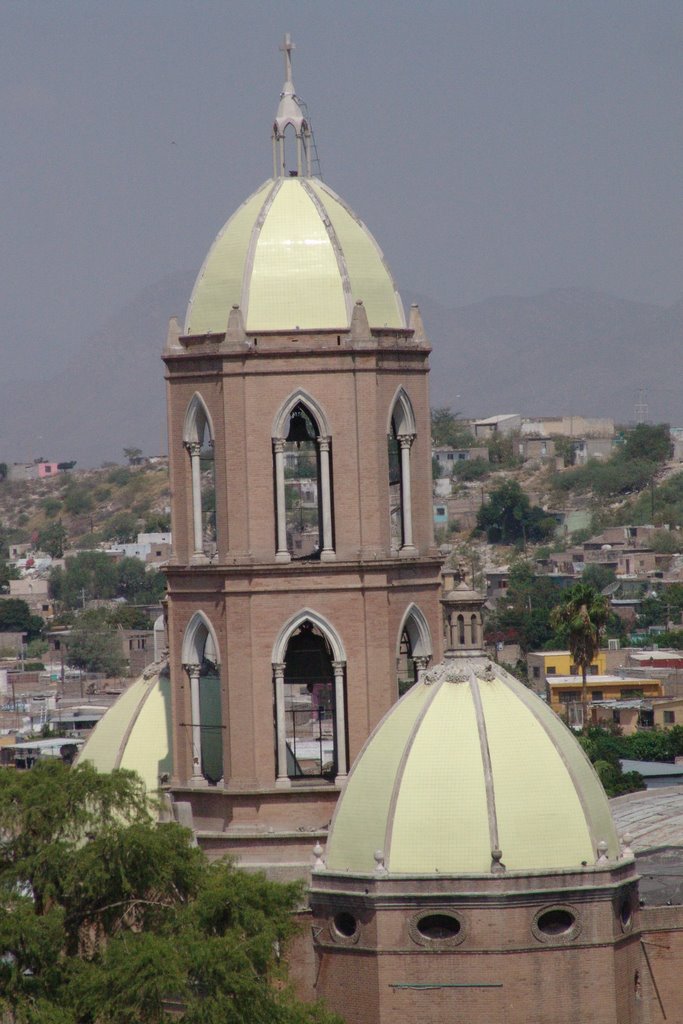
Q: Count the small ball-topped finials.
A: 5